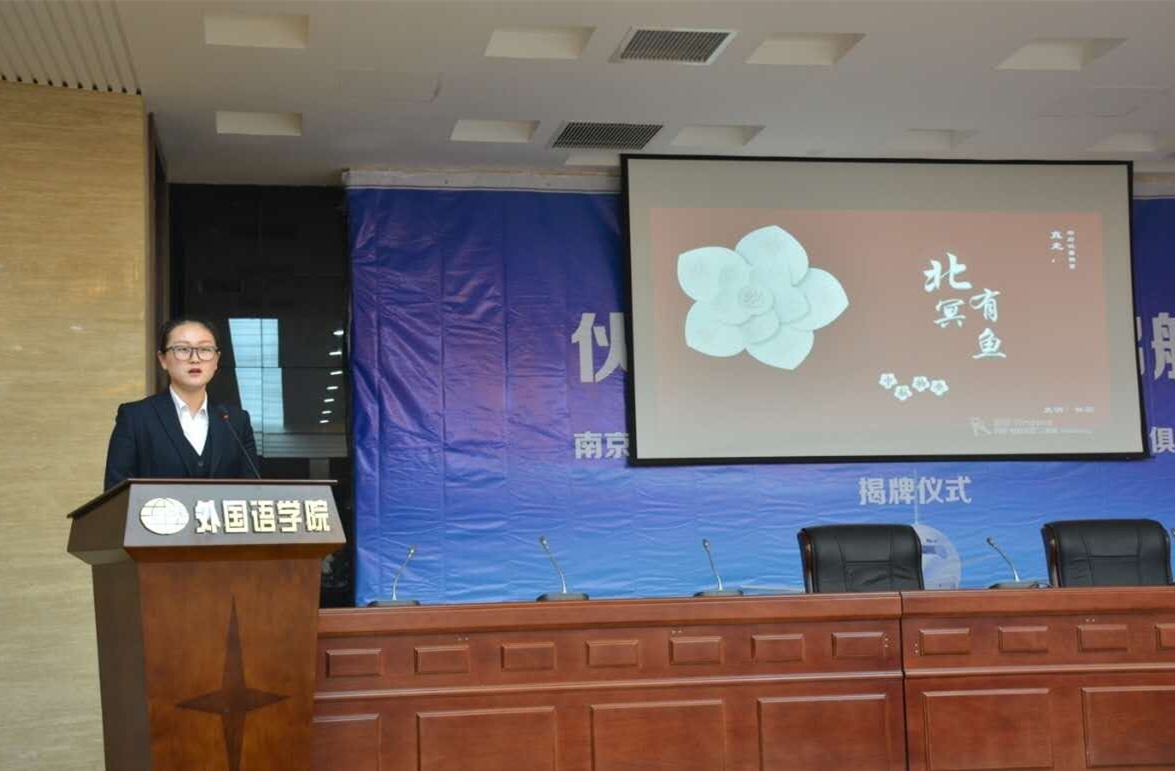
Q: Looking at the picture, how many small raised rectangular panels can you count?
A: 11